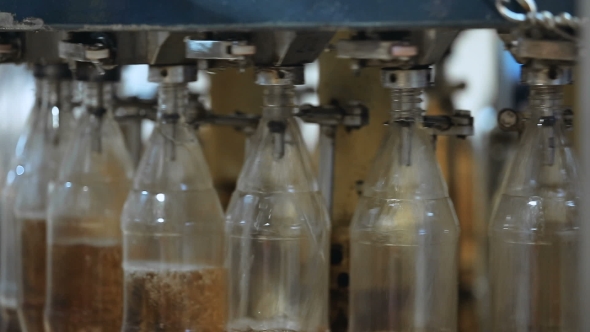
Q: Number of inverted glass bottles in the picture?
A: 0